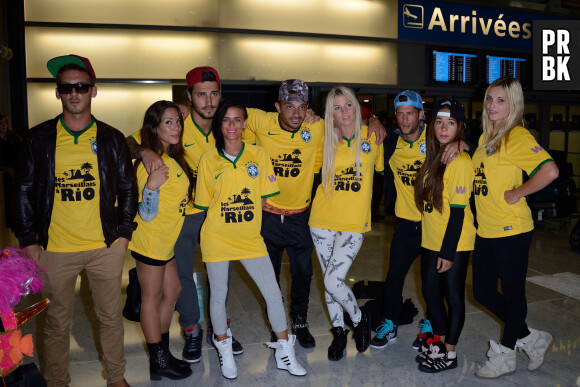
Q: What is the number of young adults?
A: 9